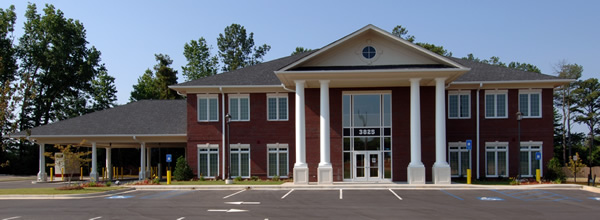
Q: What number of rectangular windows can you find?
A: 12